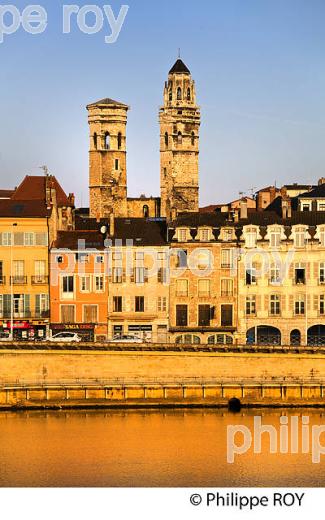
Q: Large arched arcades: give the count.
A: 2